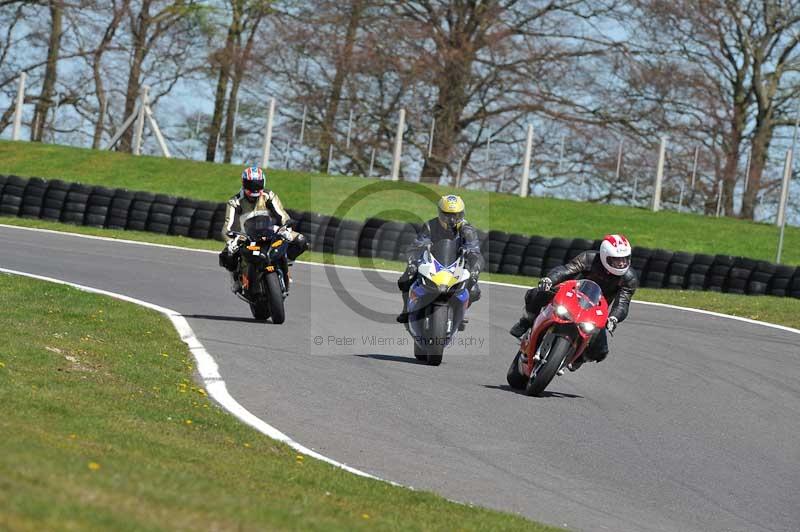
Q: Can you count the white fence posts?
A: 7